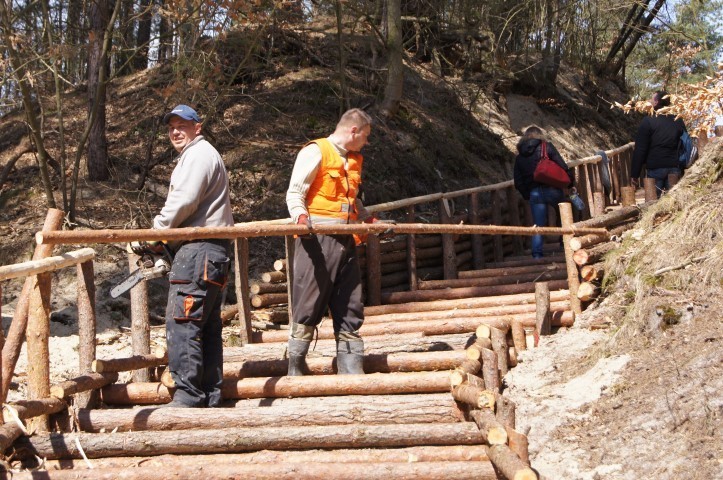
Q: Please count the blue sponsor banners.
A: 0